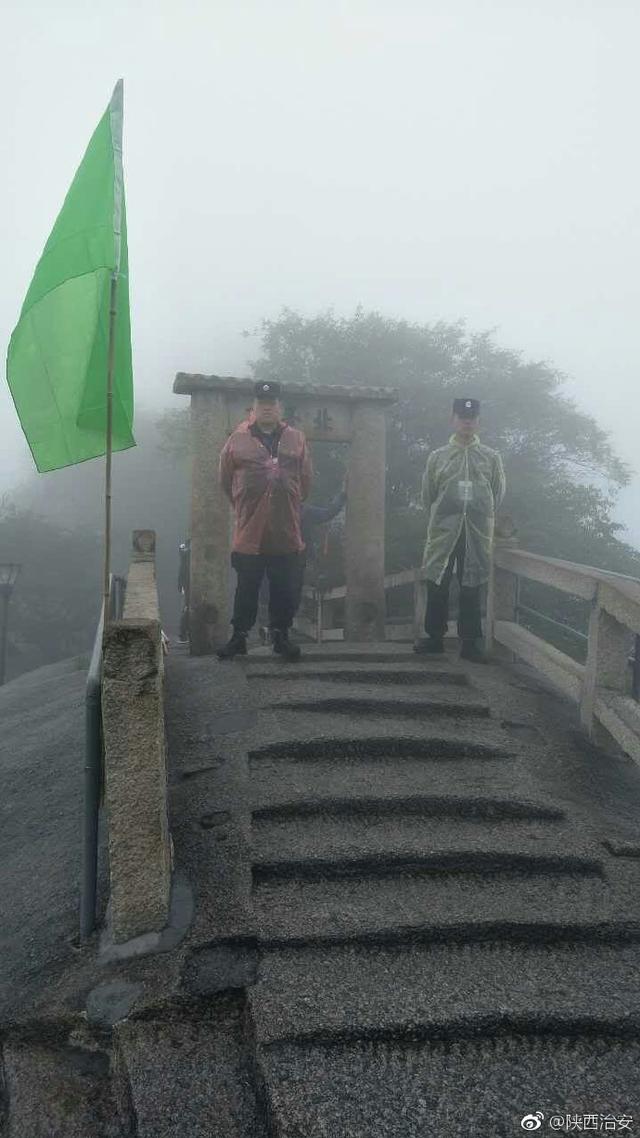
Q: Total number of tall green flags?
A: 1